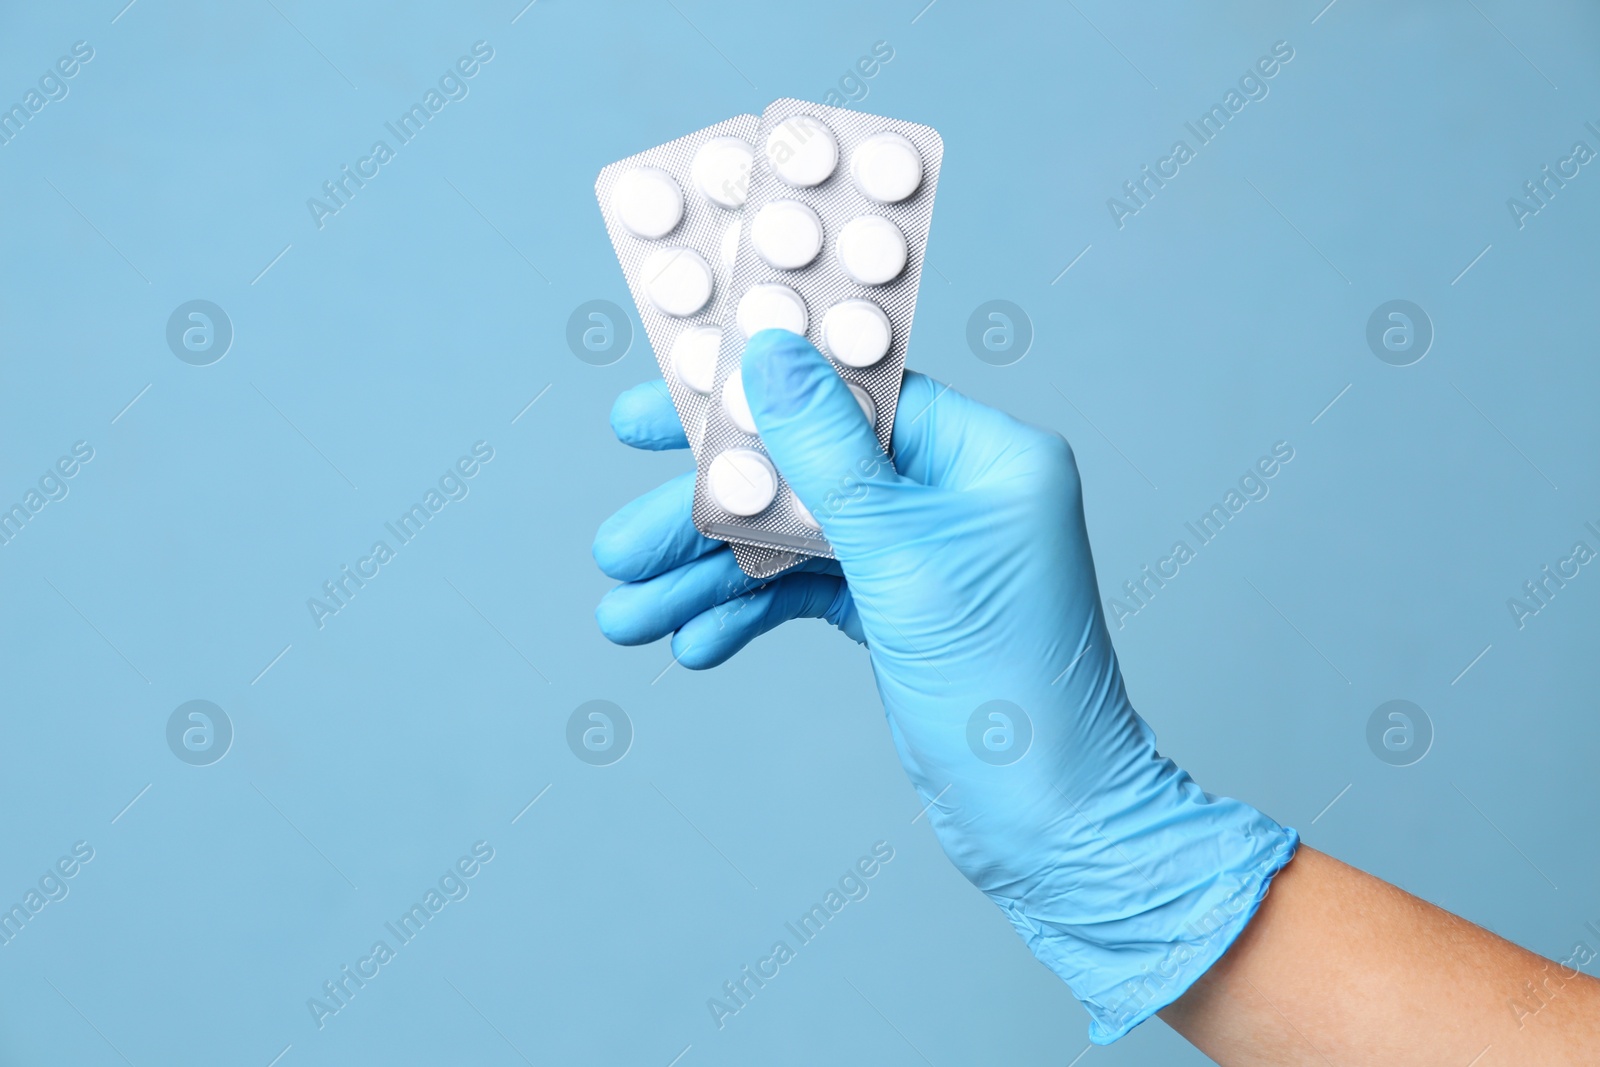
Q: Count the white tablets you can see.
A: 15